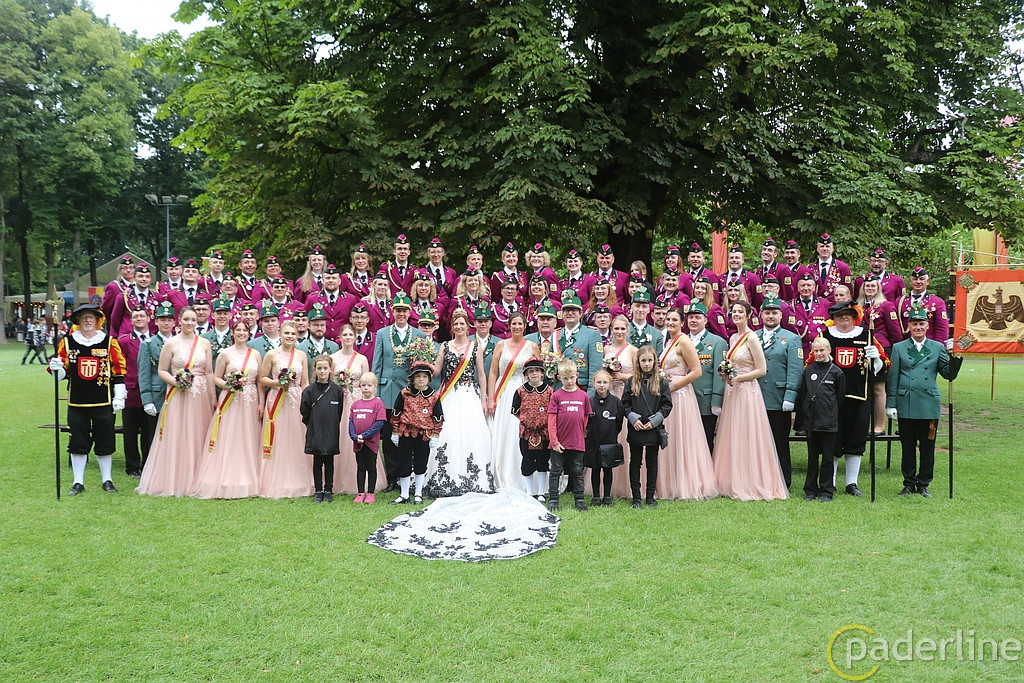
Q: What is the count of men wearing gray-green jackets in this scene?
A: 13